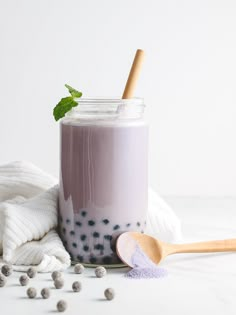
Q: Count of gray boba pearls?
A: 13